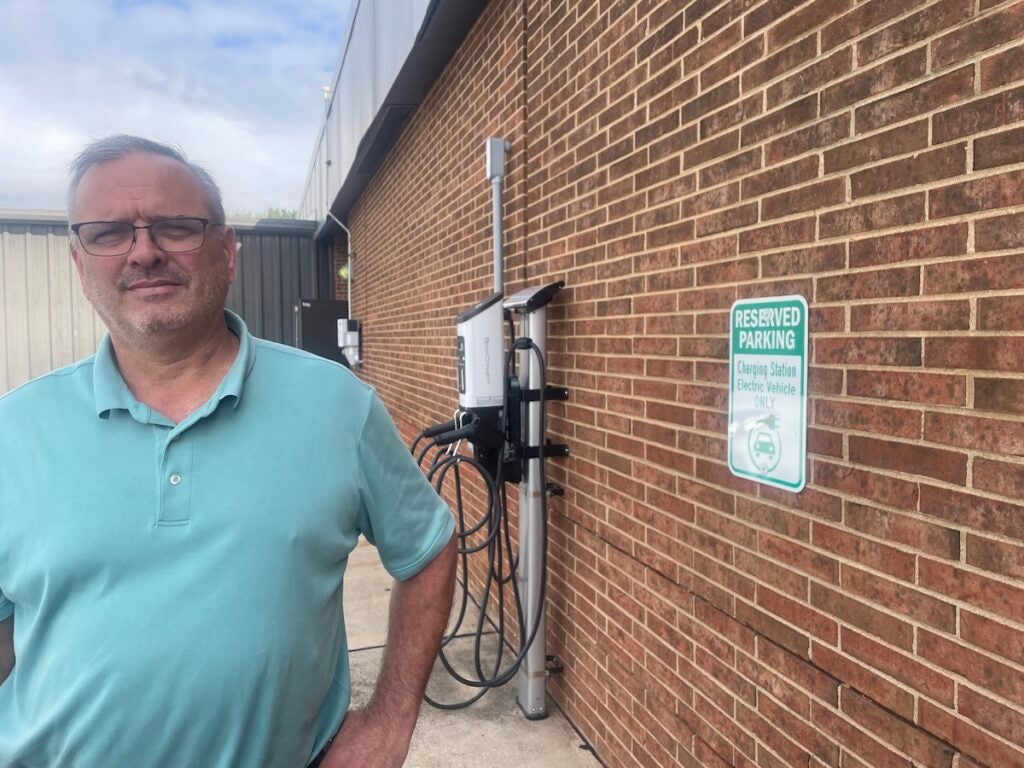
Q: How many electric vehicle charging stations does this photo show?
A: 1